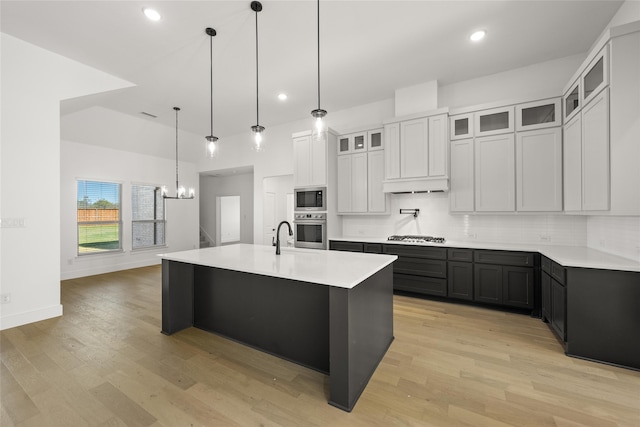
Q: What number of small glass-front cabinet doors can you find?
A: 8